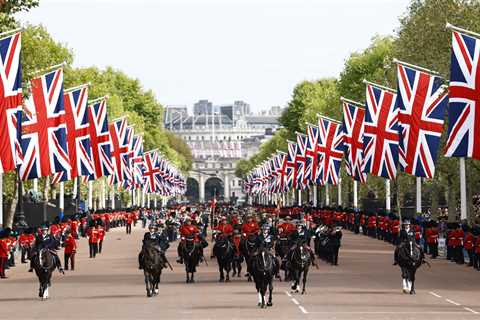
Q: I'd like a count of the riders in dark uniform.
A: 5